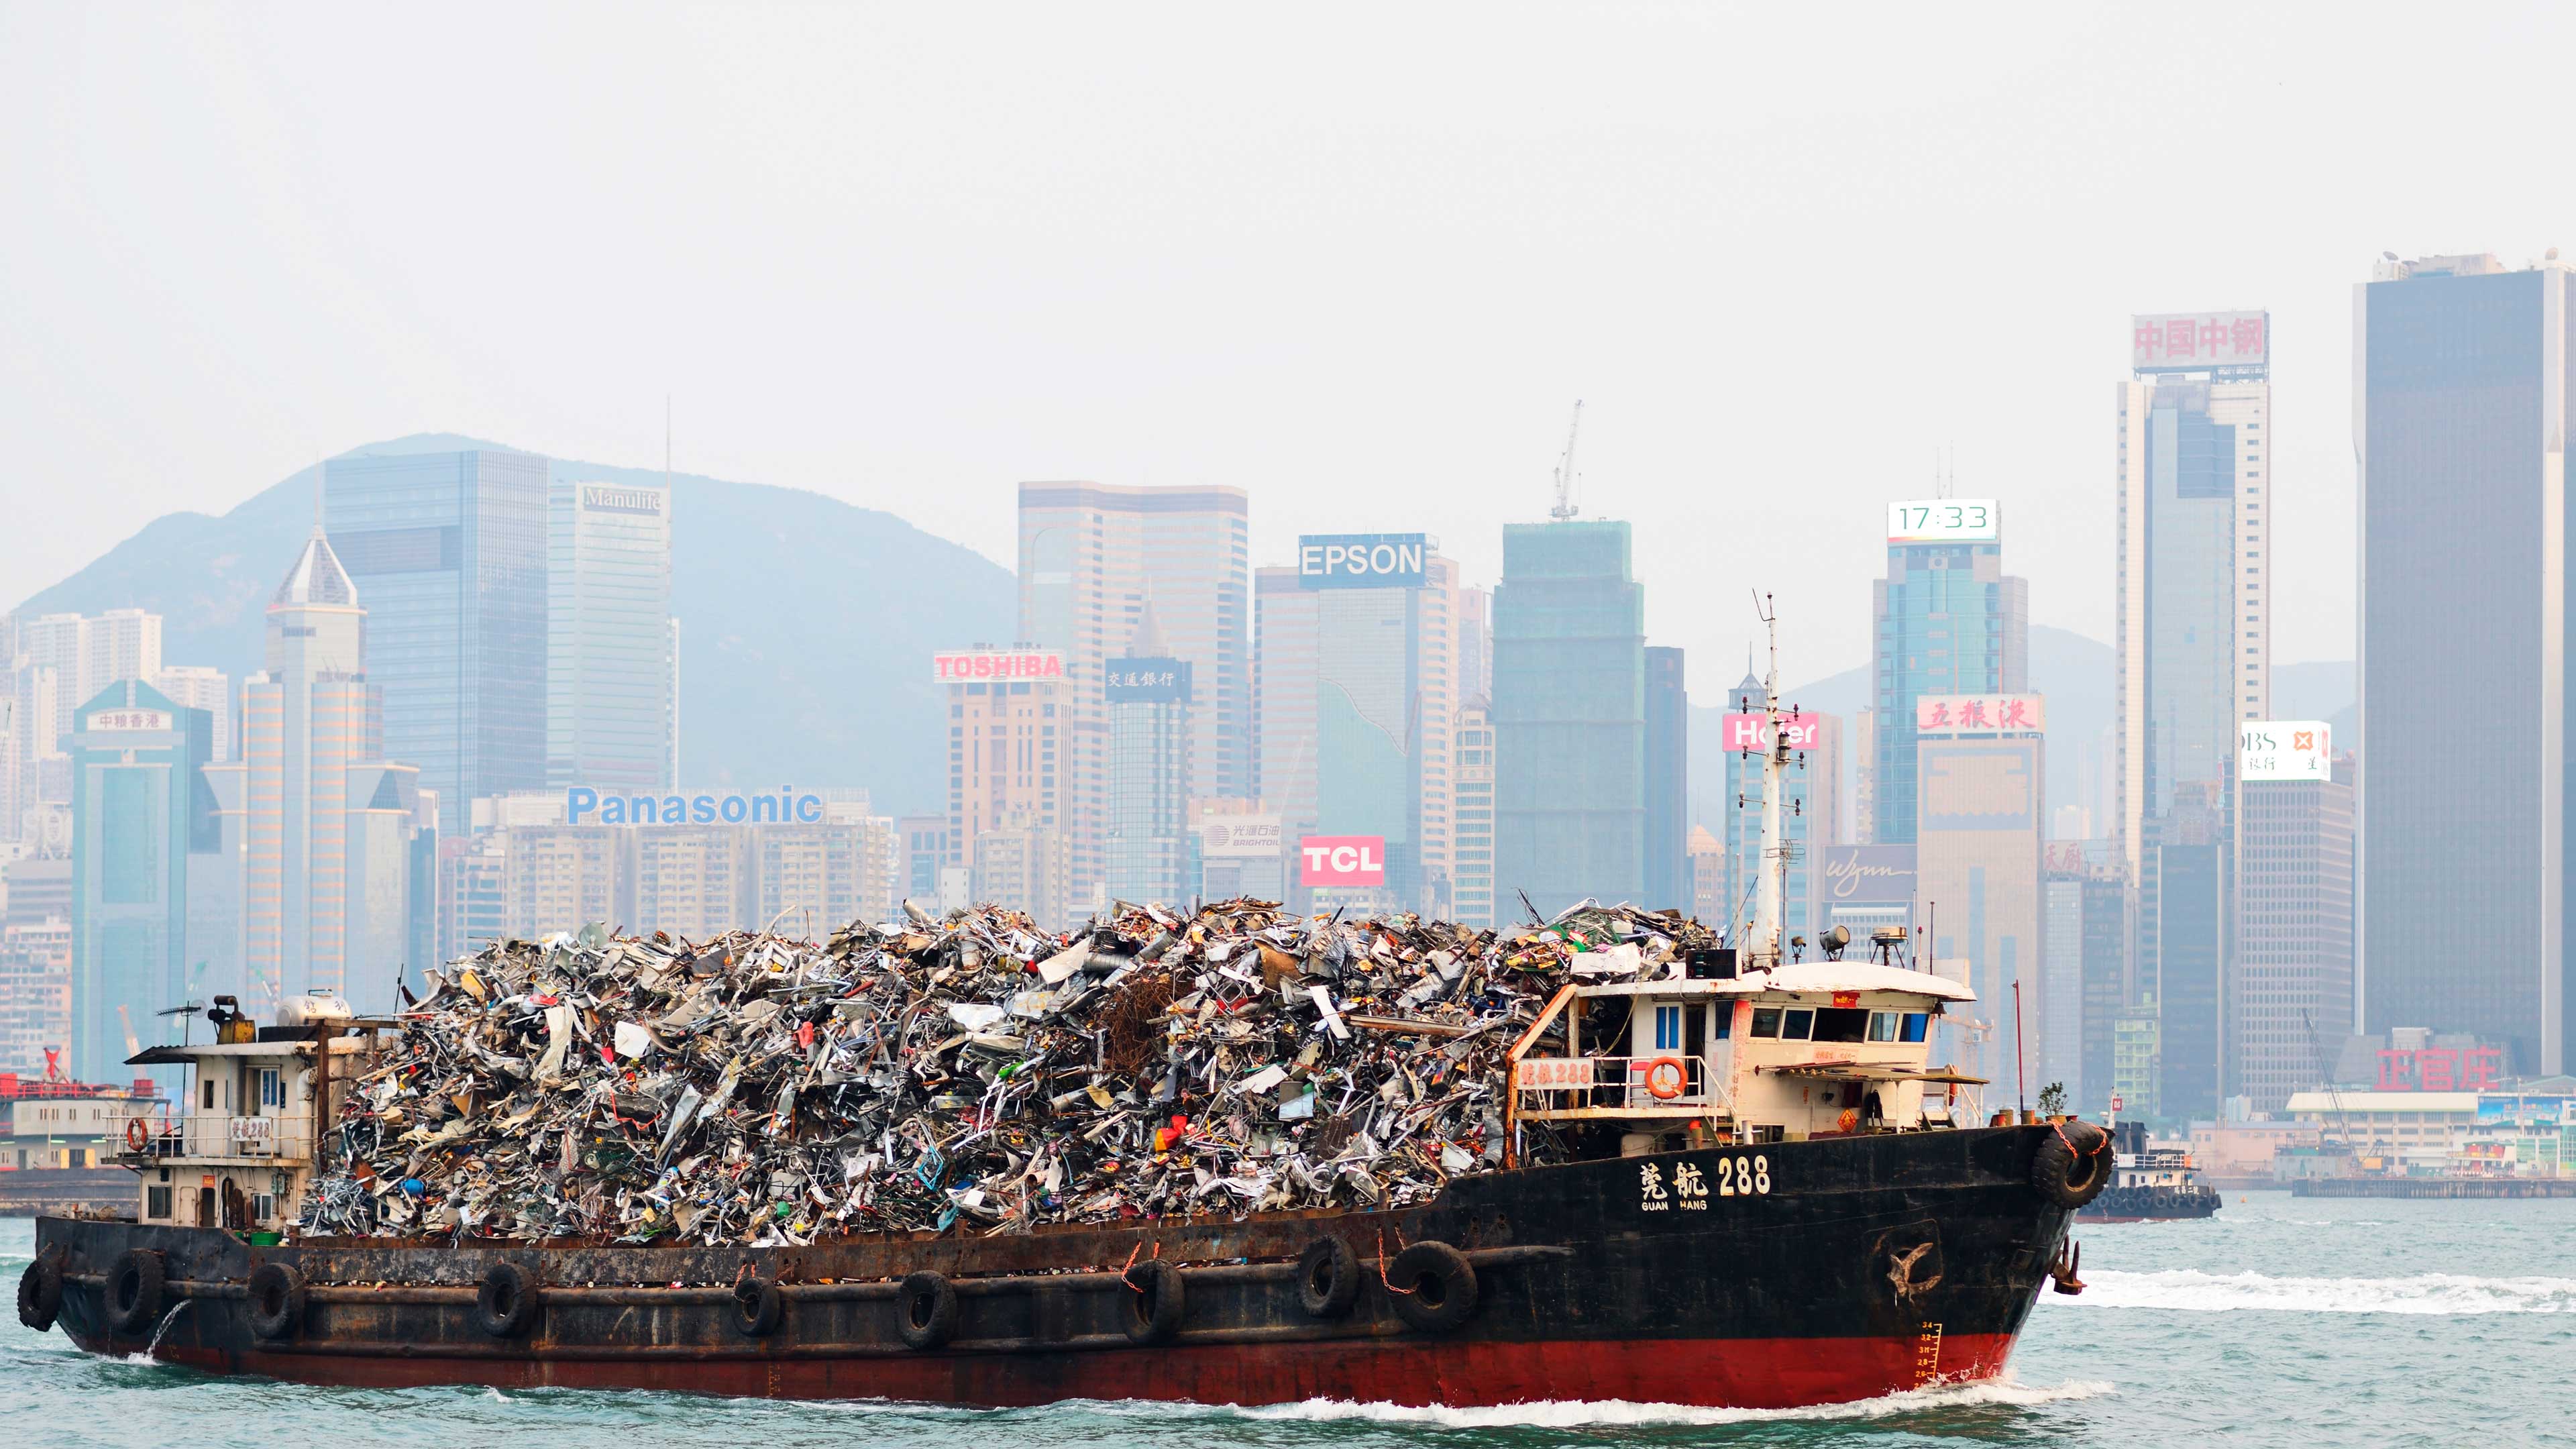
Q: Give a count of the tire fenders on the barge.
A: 10